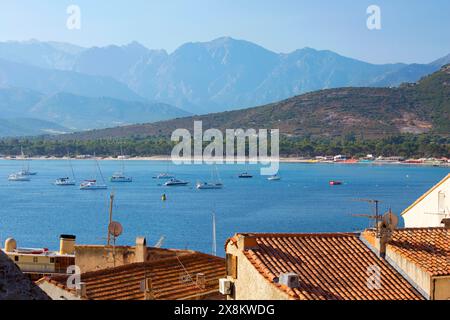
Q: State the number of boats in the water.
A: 11